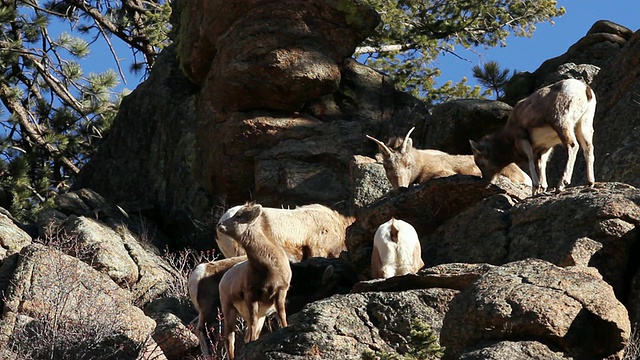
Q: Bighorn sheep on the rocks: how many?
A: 6